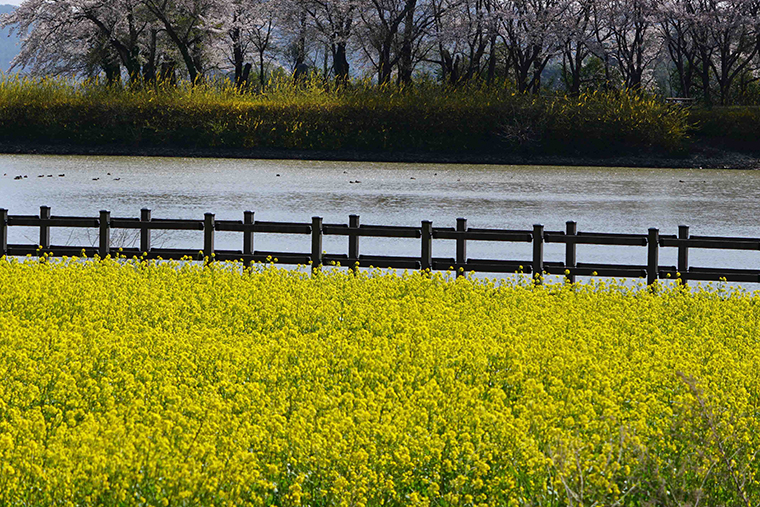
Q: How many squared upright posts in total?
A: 14